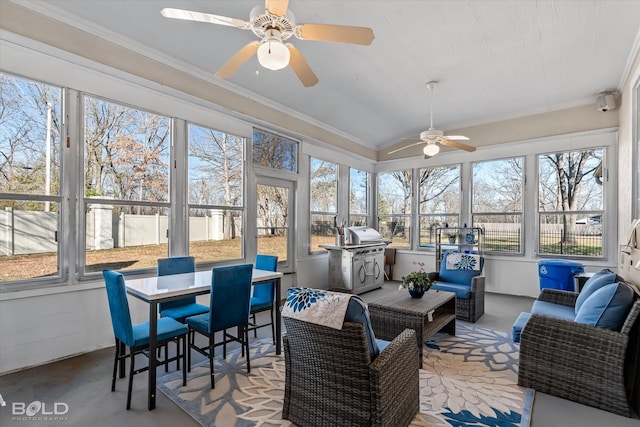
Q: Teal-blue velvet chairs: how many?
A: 4